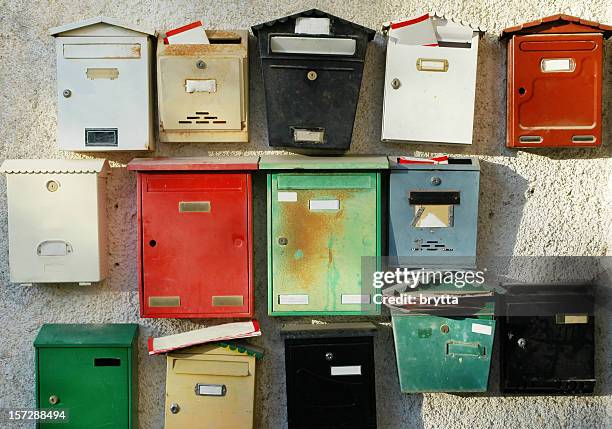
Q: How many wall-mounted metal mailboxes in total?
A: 14